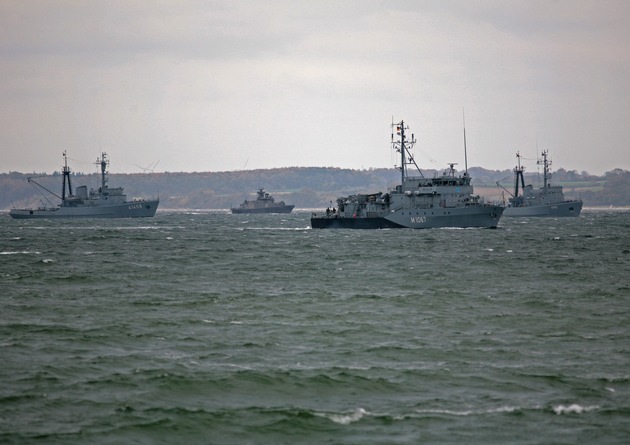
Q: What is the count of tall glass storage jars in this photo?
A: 0